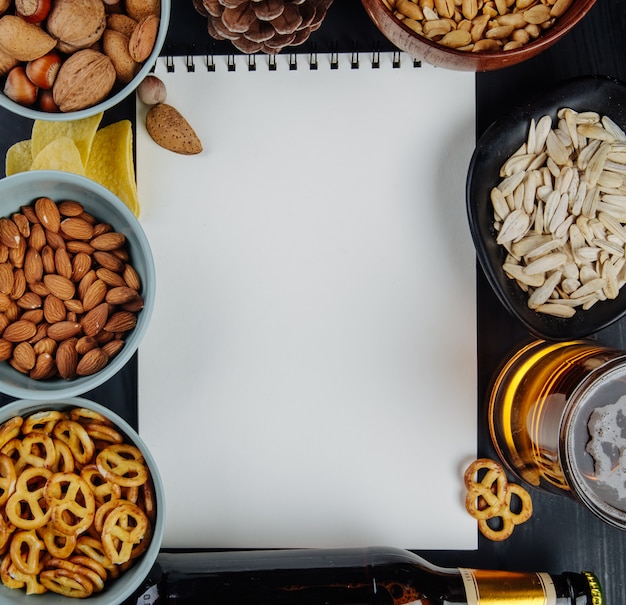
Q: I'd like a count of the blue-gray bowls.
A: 3